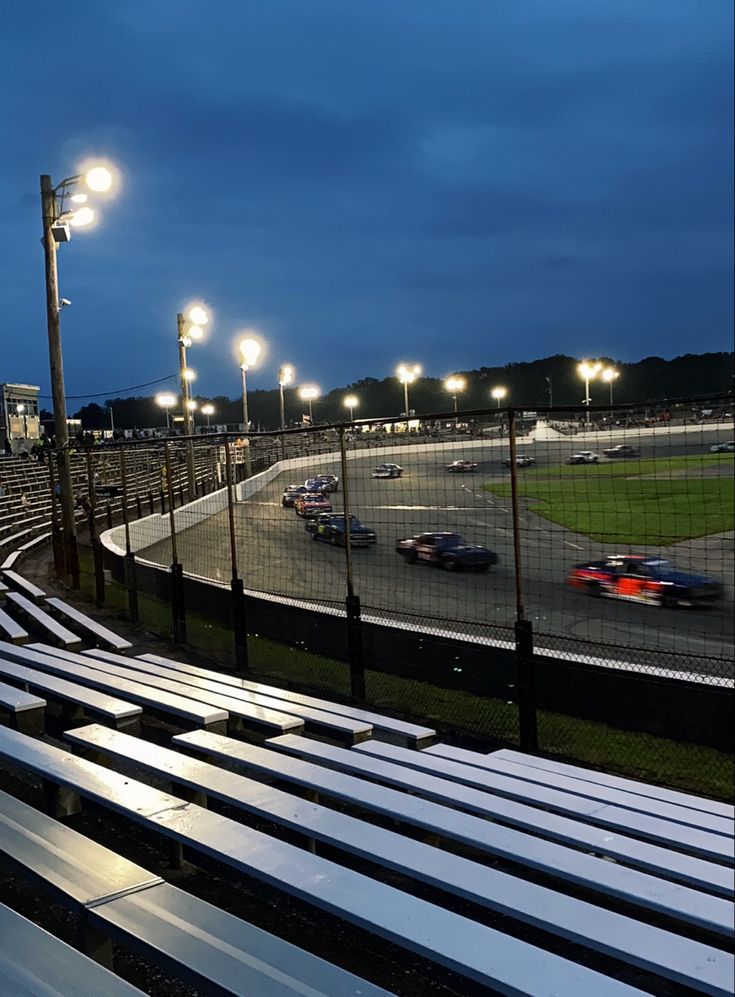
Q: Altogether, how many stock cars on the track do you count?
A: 13